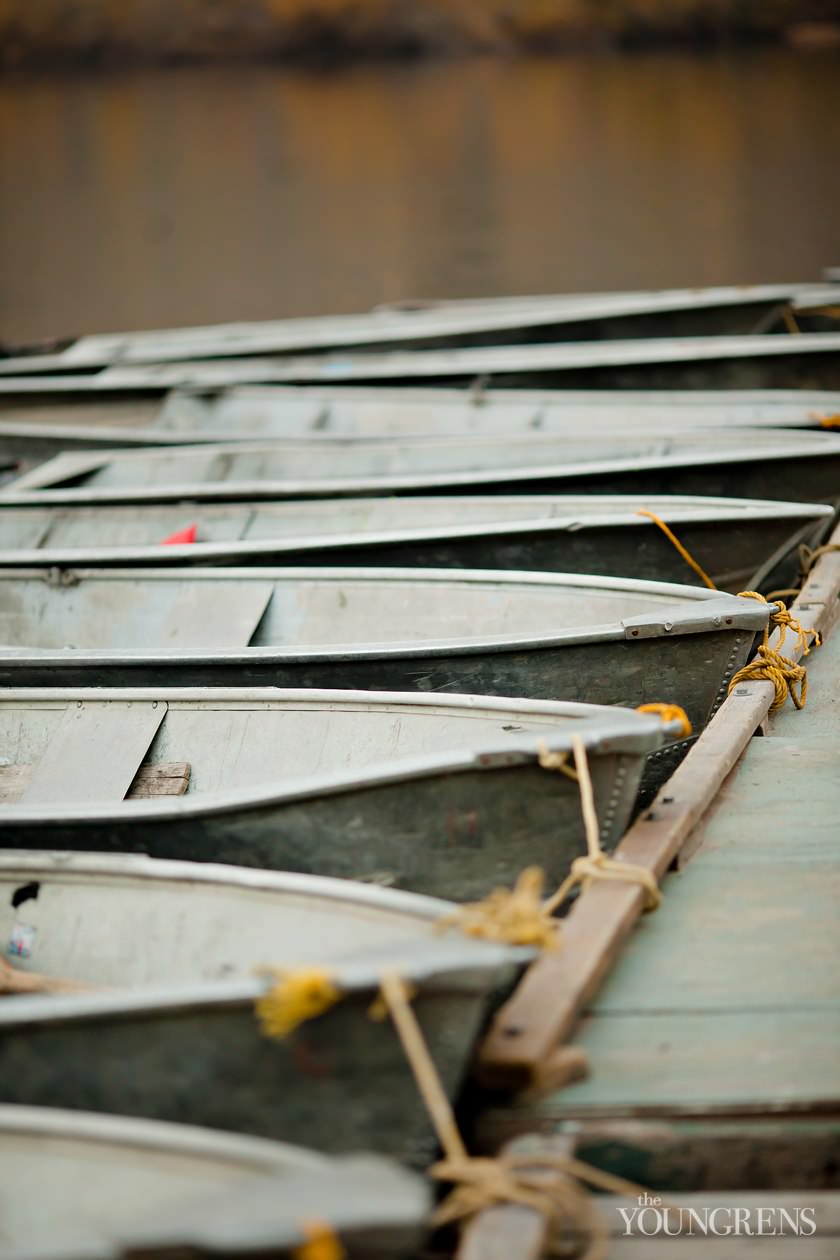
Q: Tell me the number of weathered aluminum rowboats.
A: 9